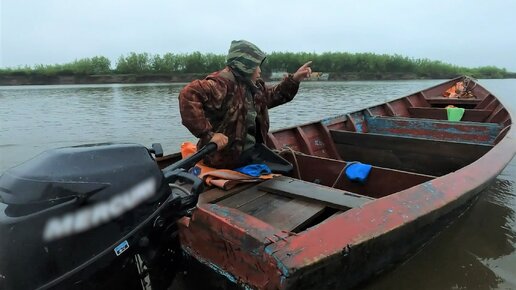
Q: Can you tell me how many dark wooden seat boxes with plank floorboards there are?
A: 1